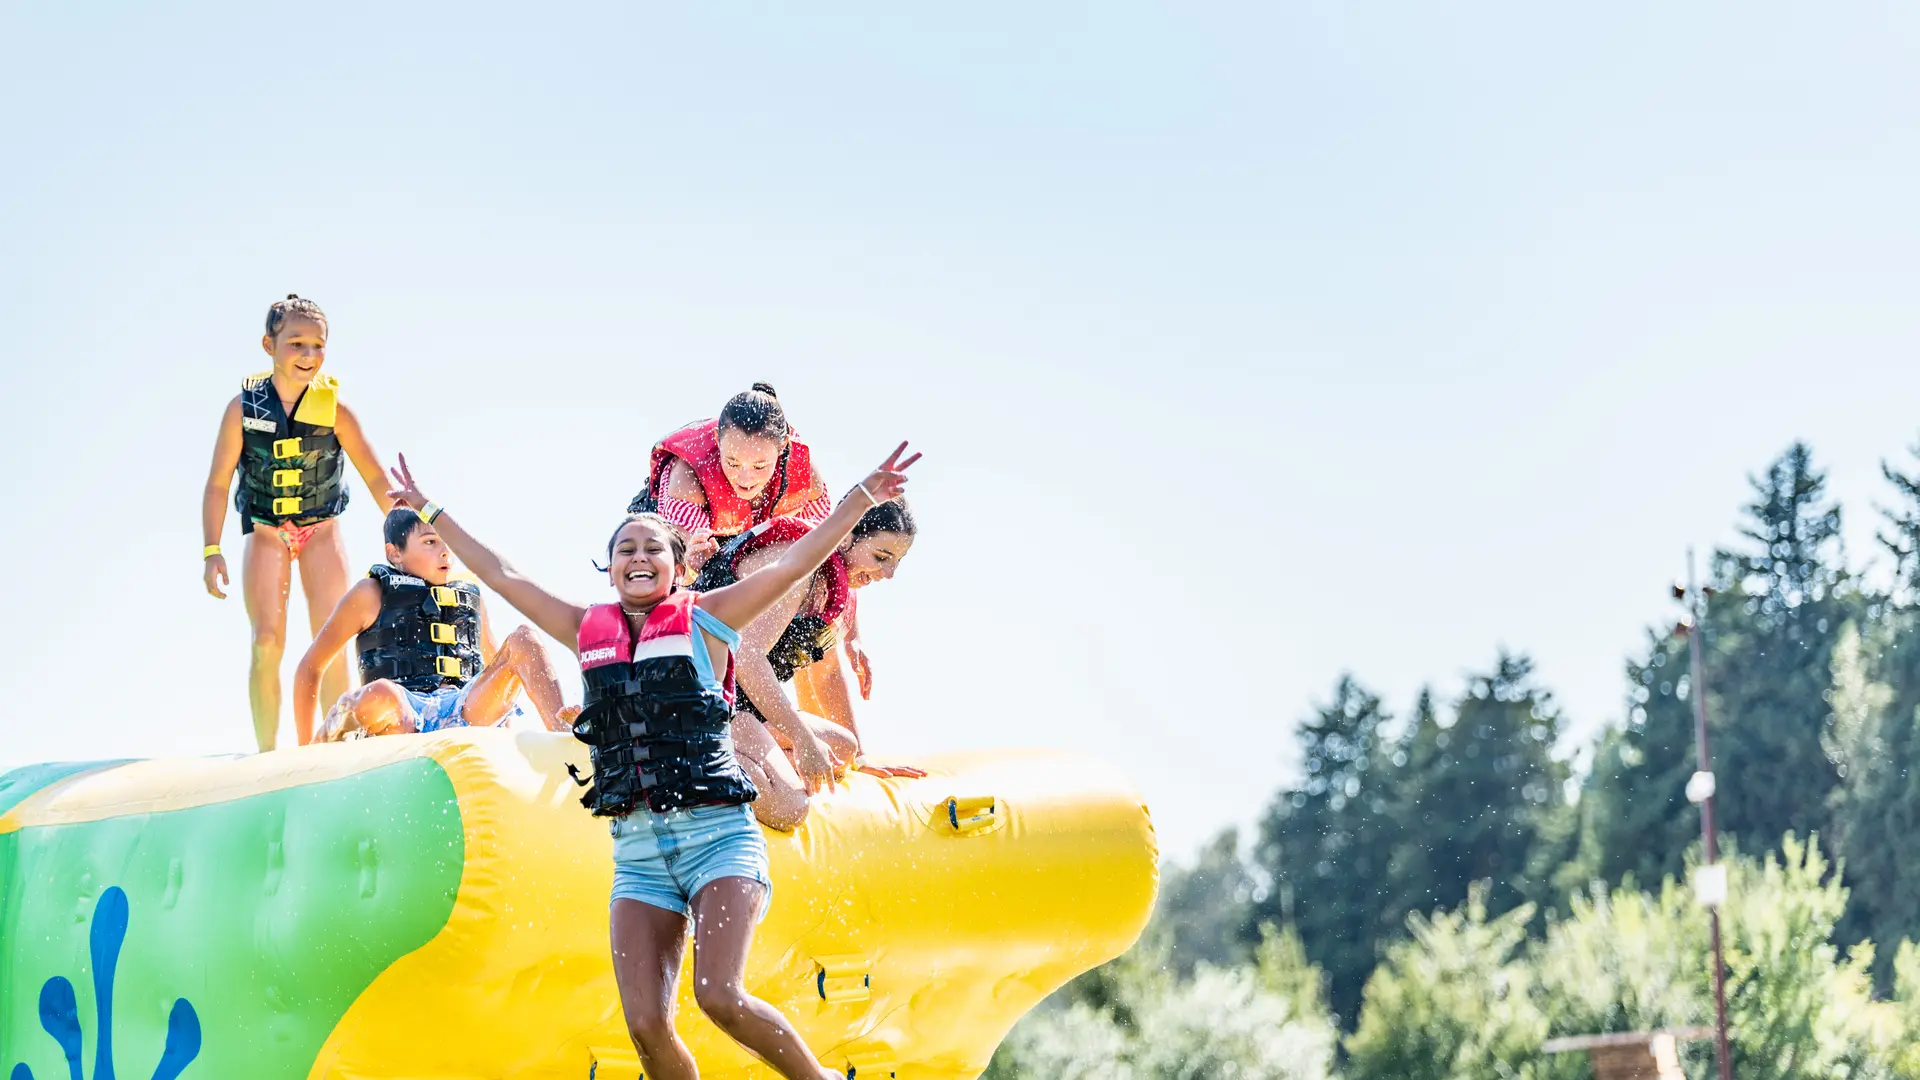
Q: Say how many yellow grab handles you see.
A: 4